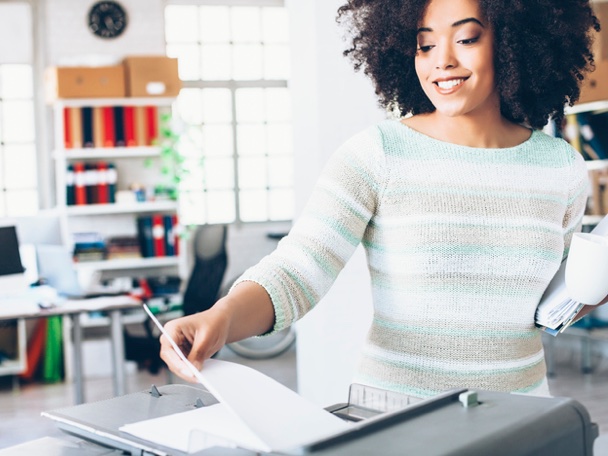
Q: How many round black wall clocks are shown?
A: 1